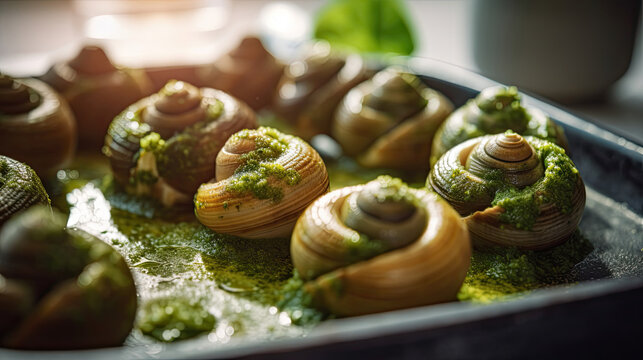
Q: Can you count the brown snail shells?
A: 12